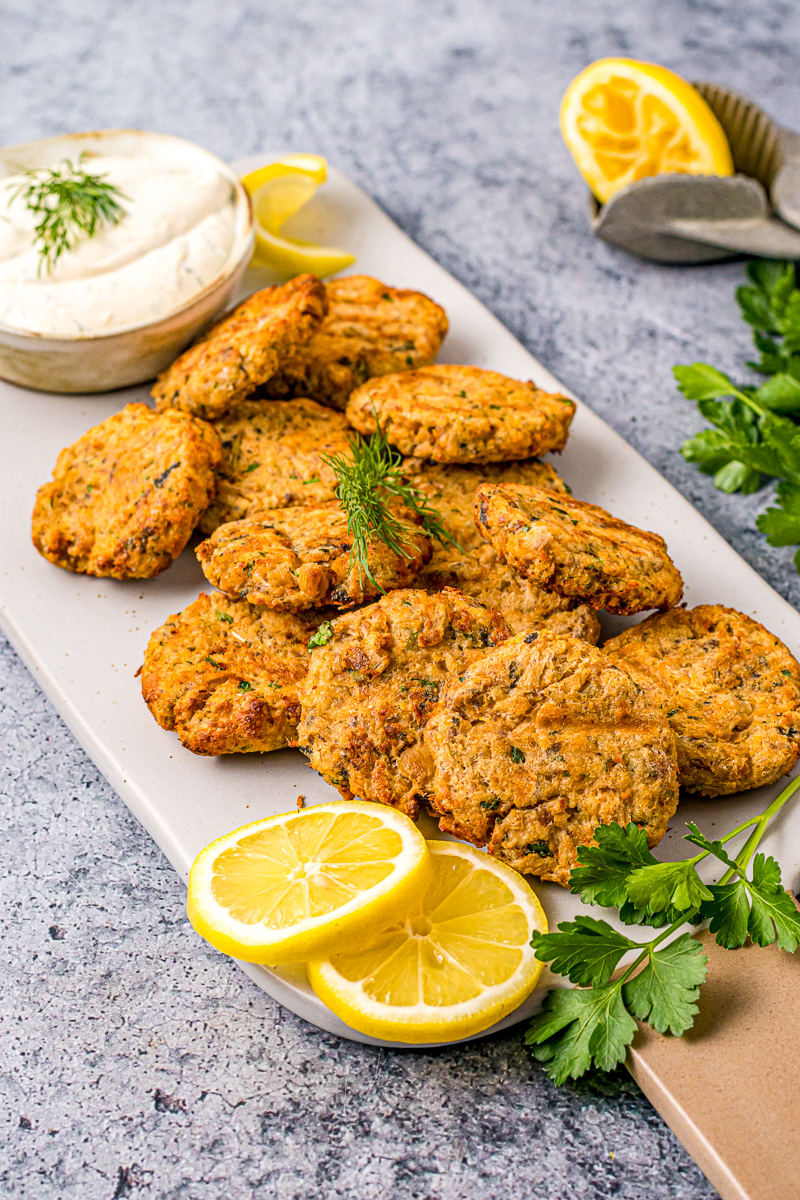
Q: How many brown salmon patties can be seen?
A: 13